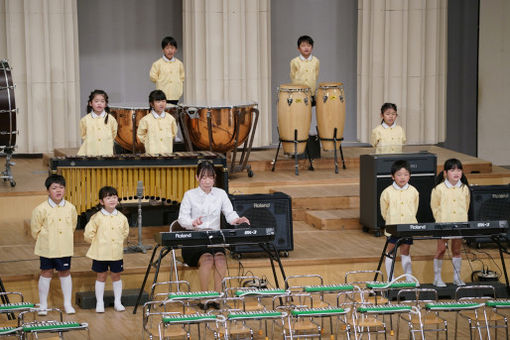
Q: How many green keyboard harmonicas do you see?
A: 13